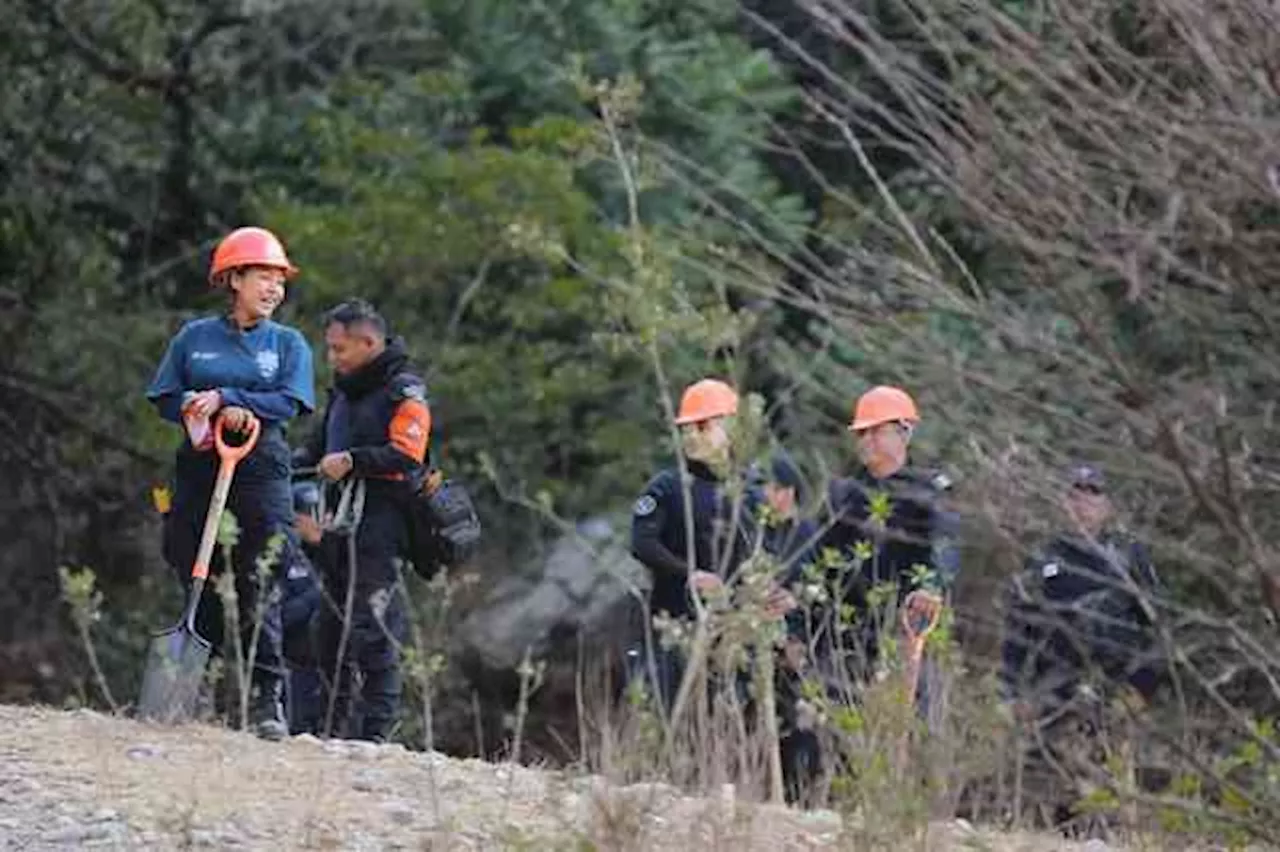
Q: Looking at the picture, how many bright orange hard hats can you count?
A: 3